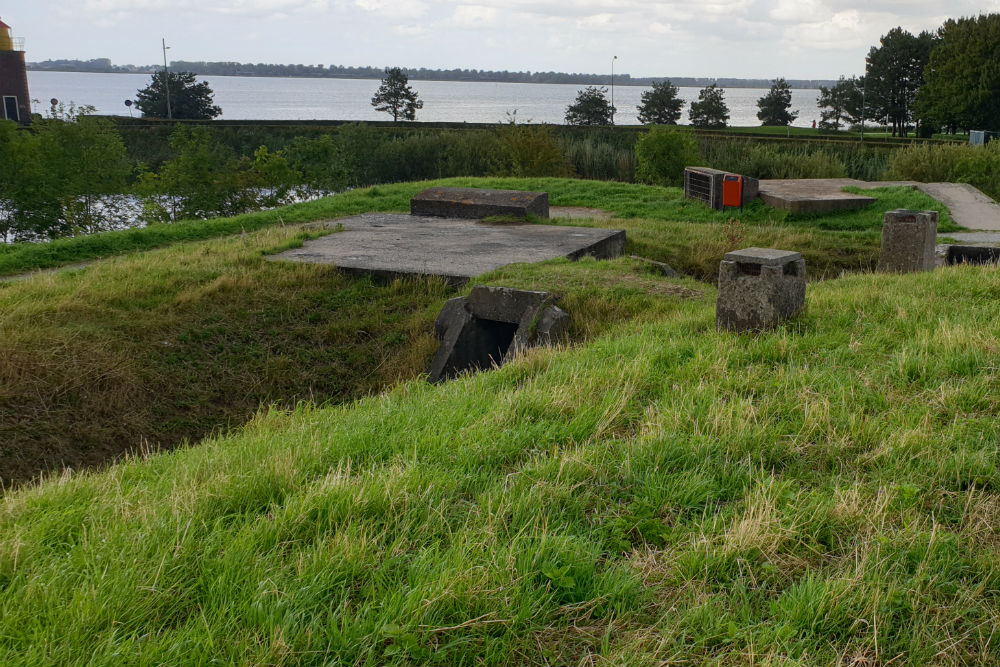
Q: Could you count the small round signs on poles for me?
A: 2